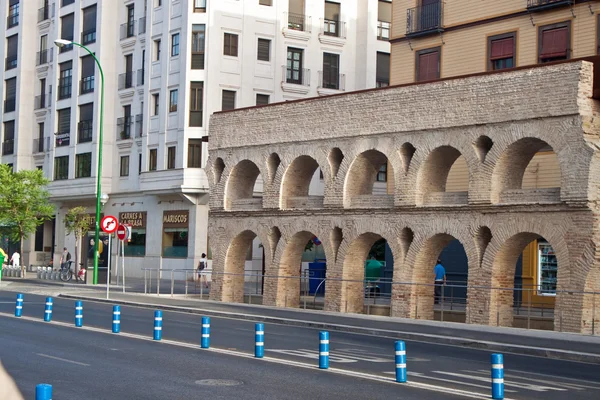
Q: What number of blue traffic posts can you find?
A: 11